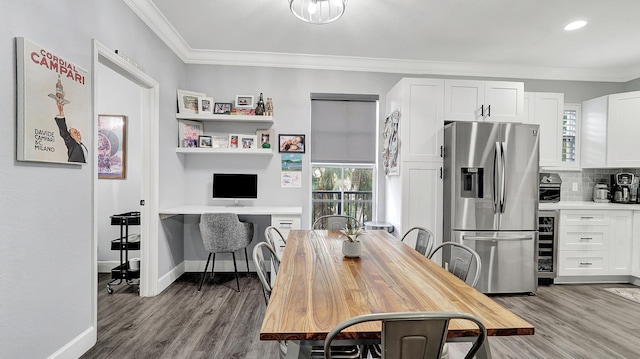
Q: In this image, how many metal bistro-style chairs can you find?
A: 6